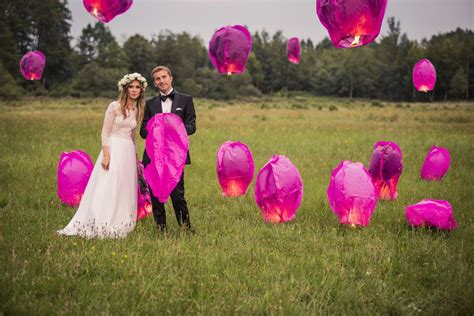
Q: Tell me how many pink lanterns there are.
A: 15